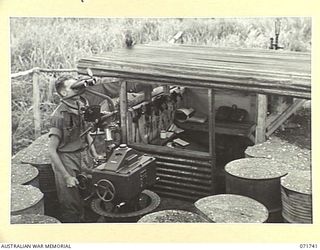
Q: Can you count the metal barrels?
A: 9